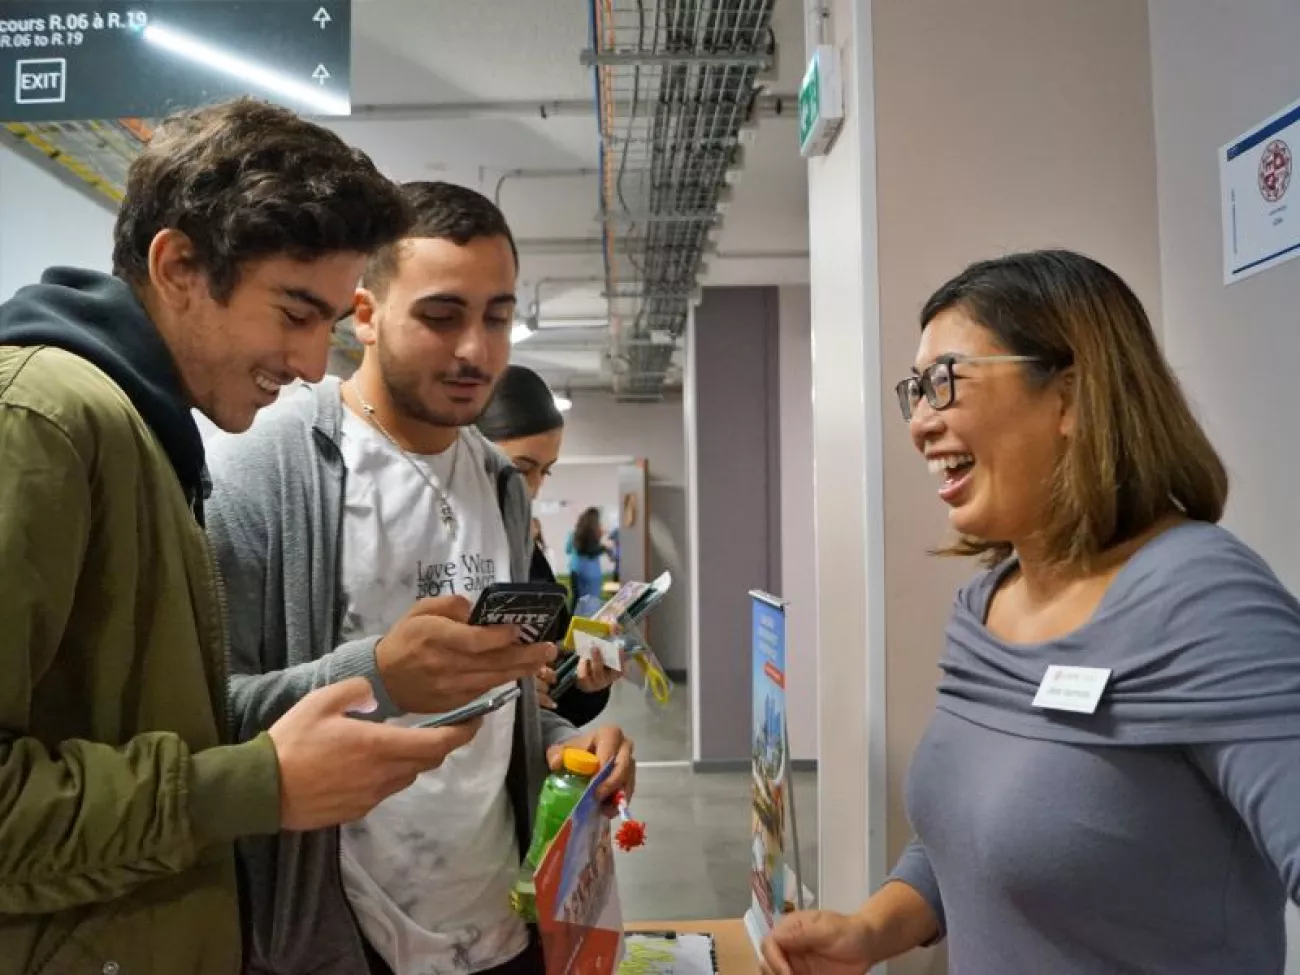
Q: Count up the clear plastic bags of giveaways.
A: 1